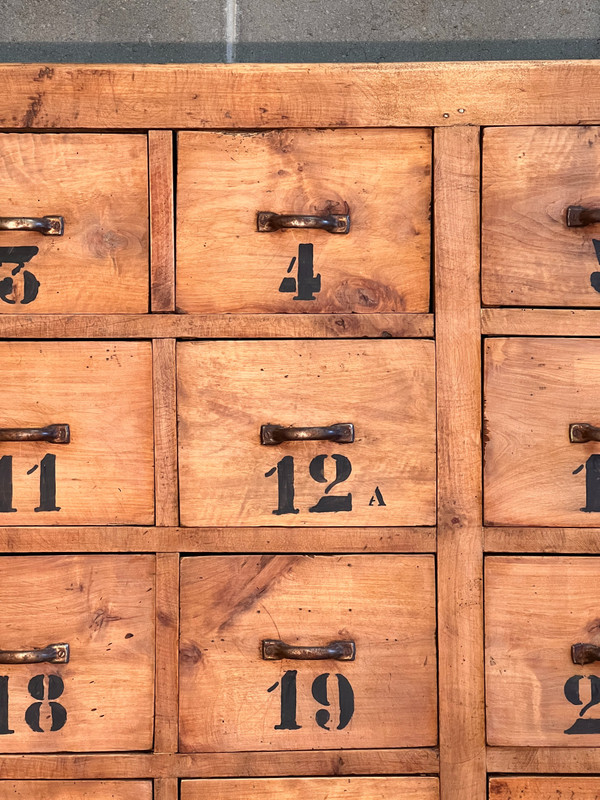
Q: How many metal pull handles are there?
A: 9